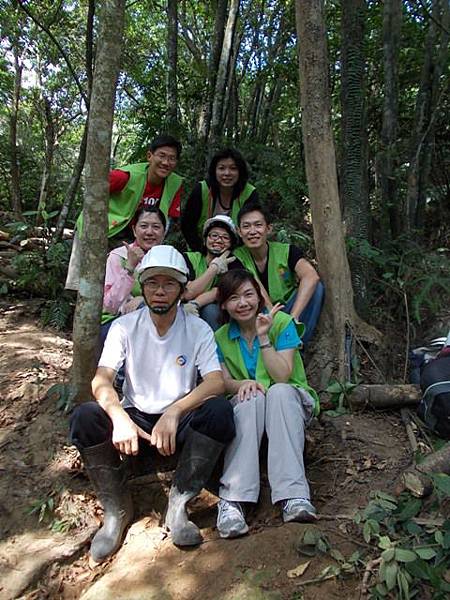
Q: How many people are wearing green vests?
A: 6